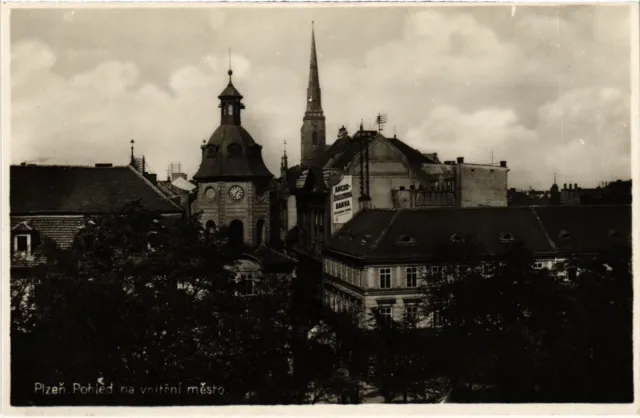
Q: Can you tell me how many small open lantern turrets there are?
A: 1